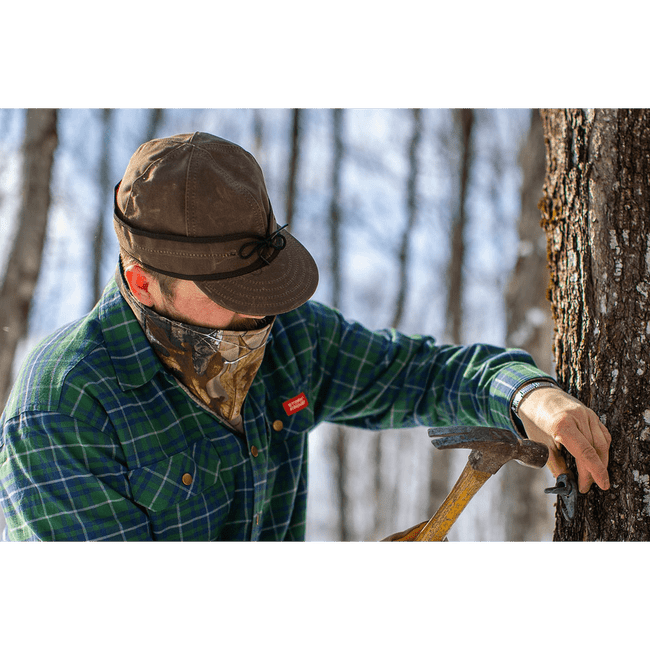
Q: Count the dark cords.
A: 1